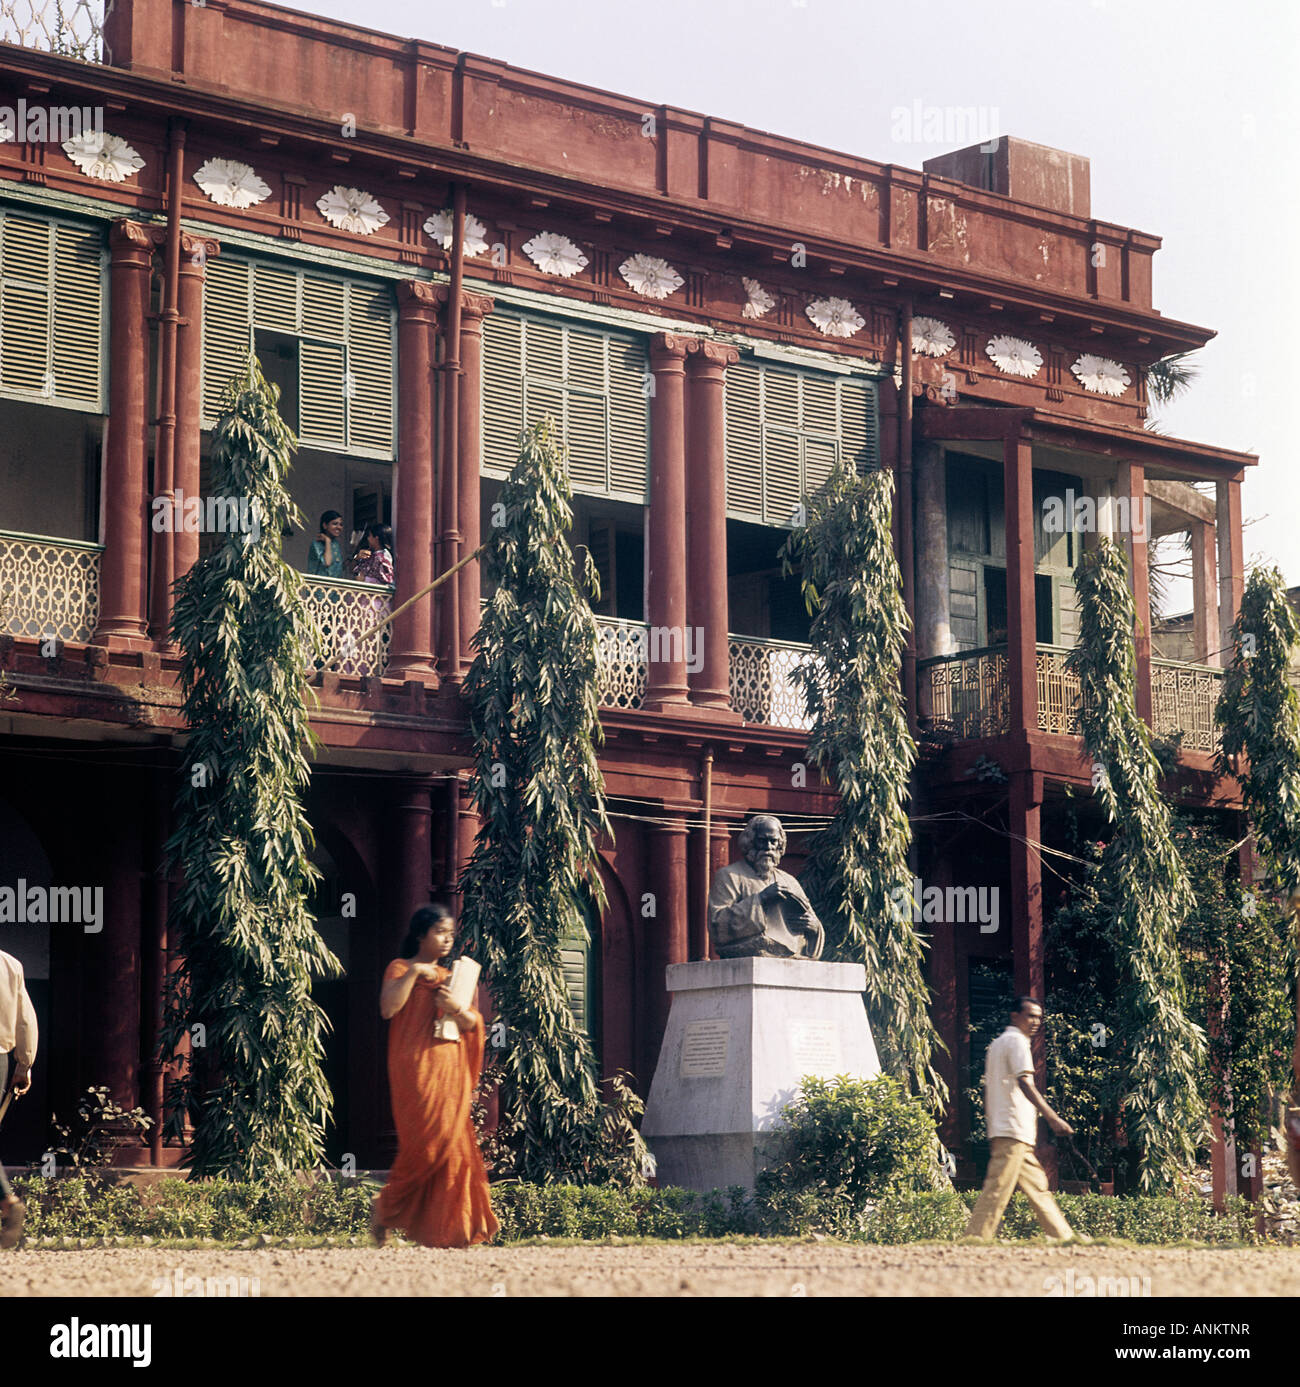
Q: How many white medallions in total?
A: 12